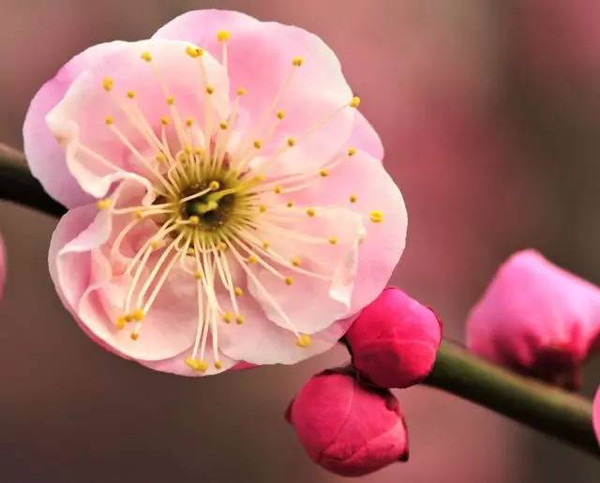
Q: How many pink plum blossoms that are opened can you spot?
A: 1